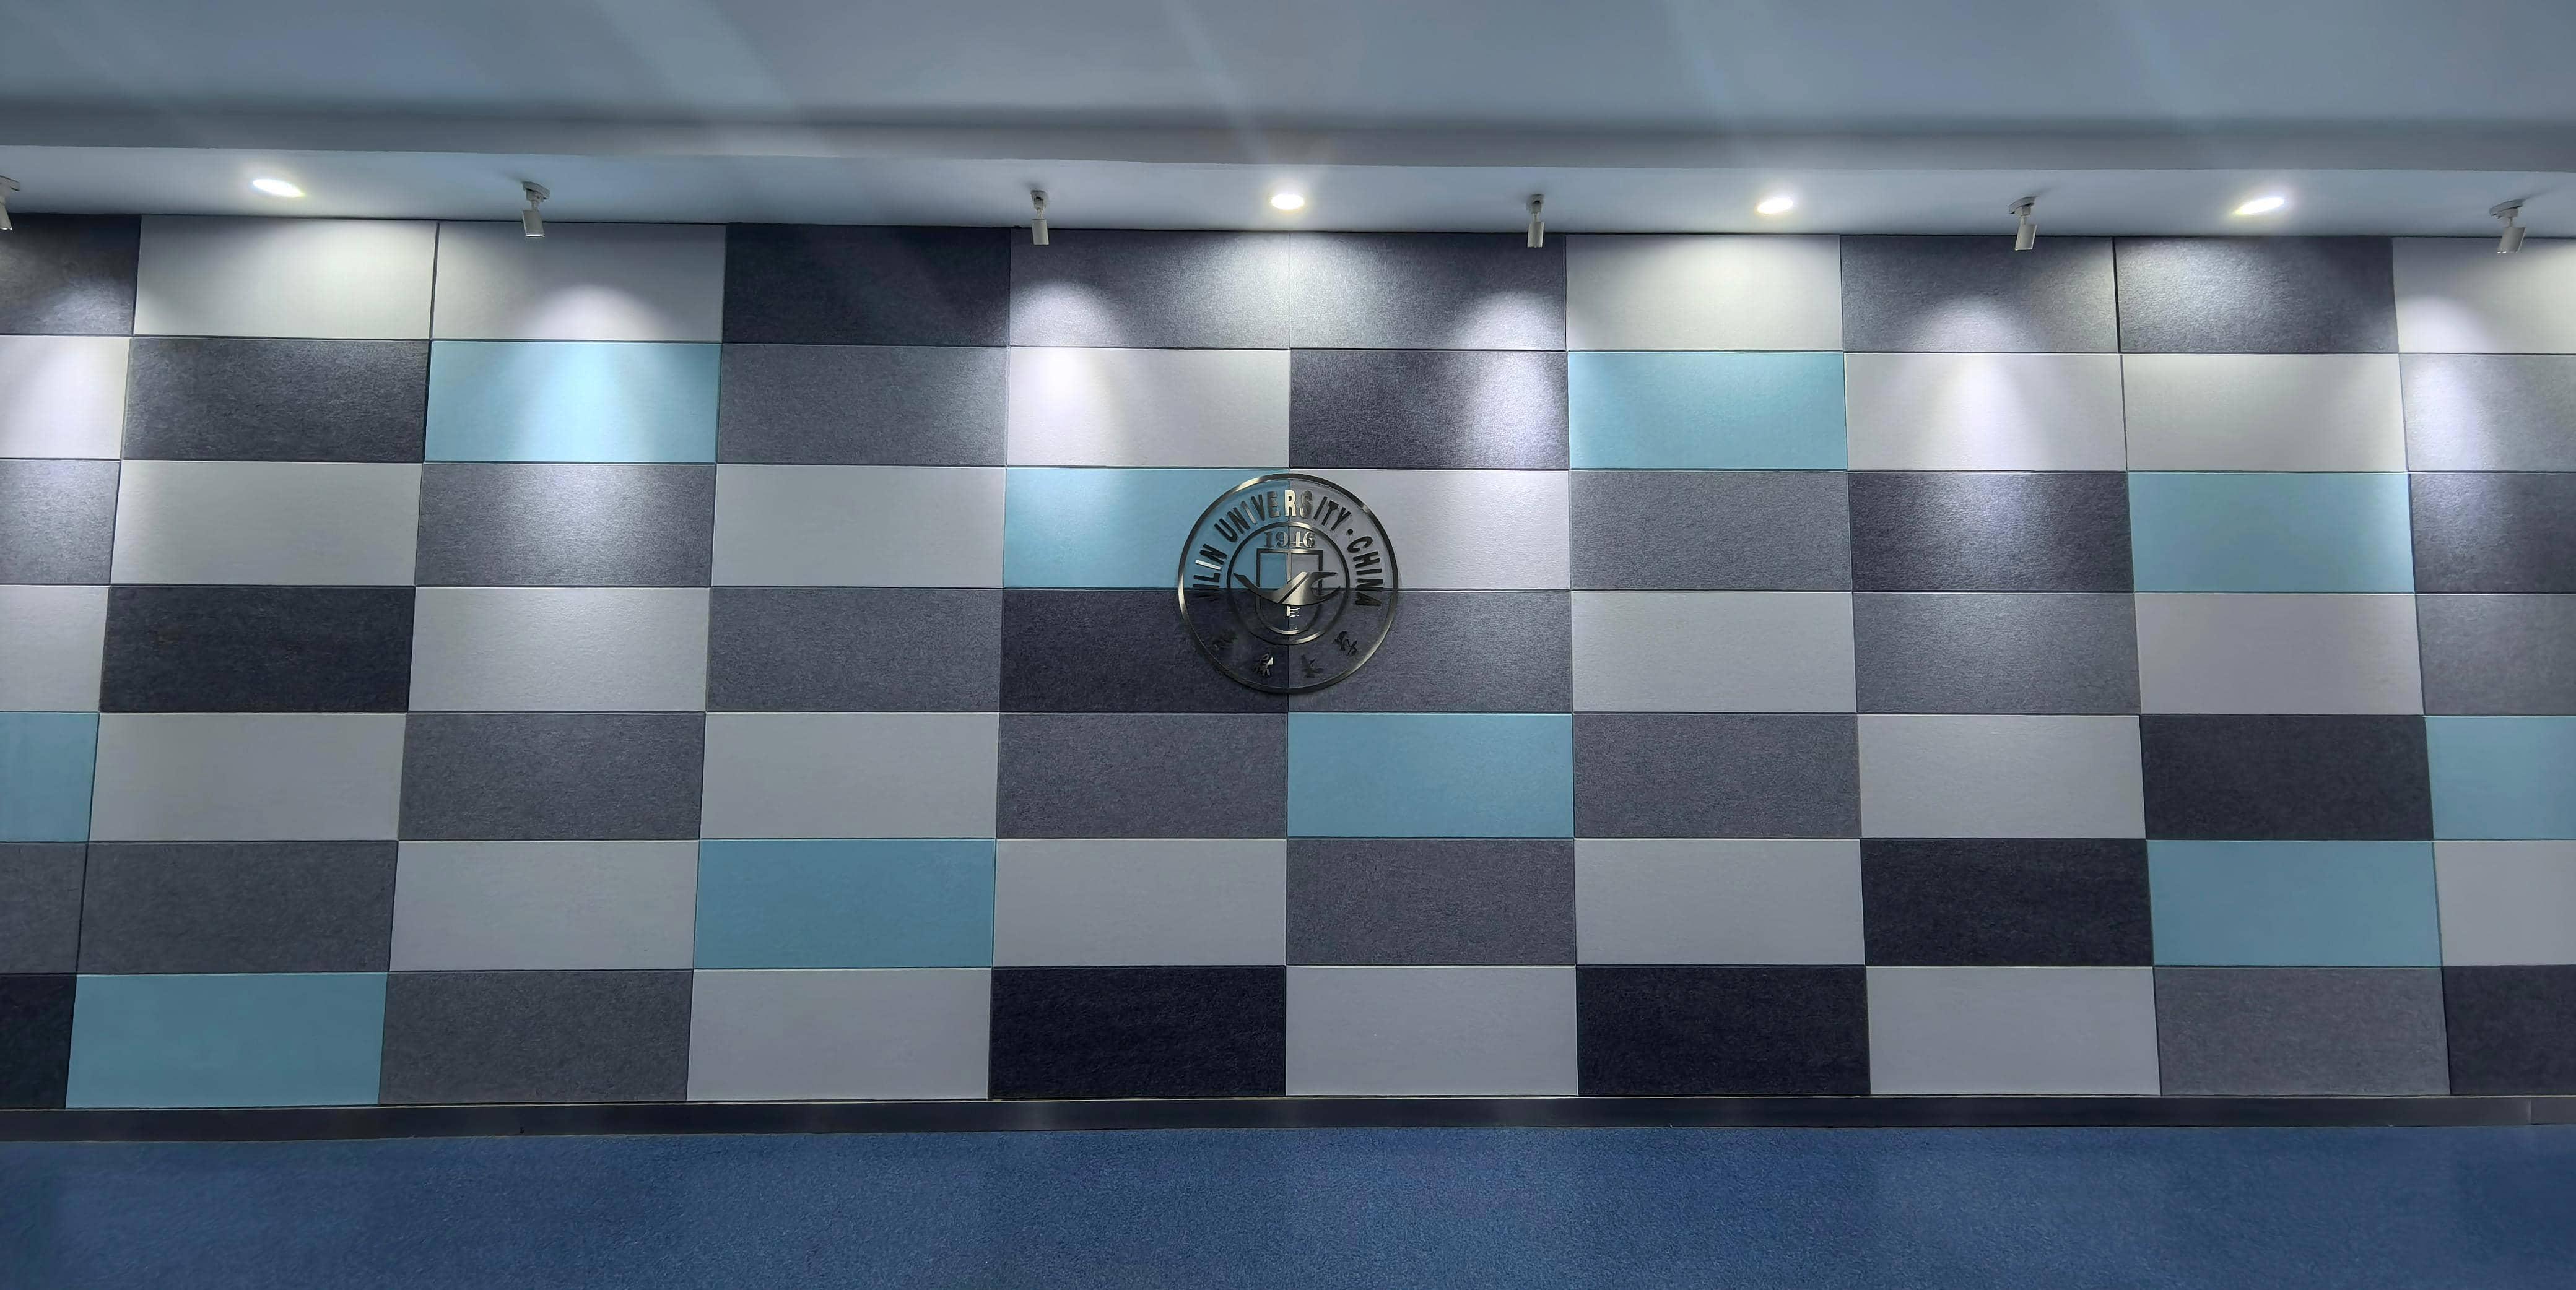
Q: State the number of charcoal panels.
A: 15